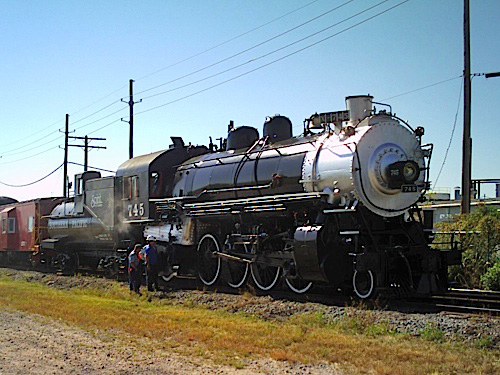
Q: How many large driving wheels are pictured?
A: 4